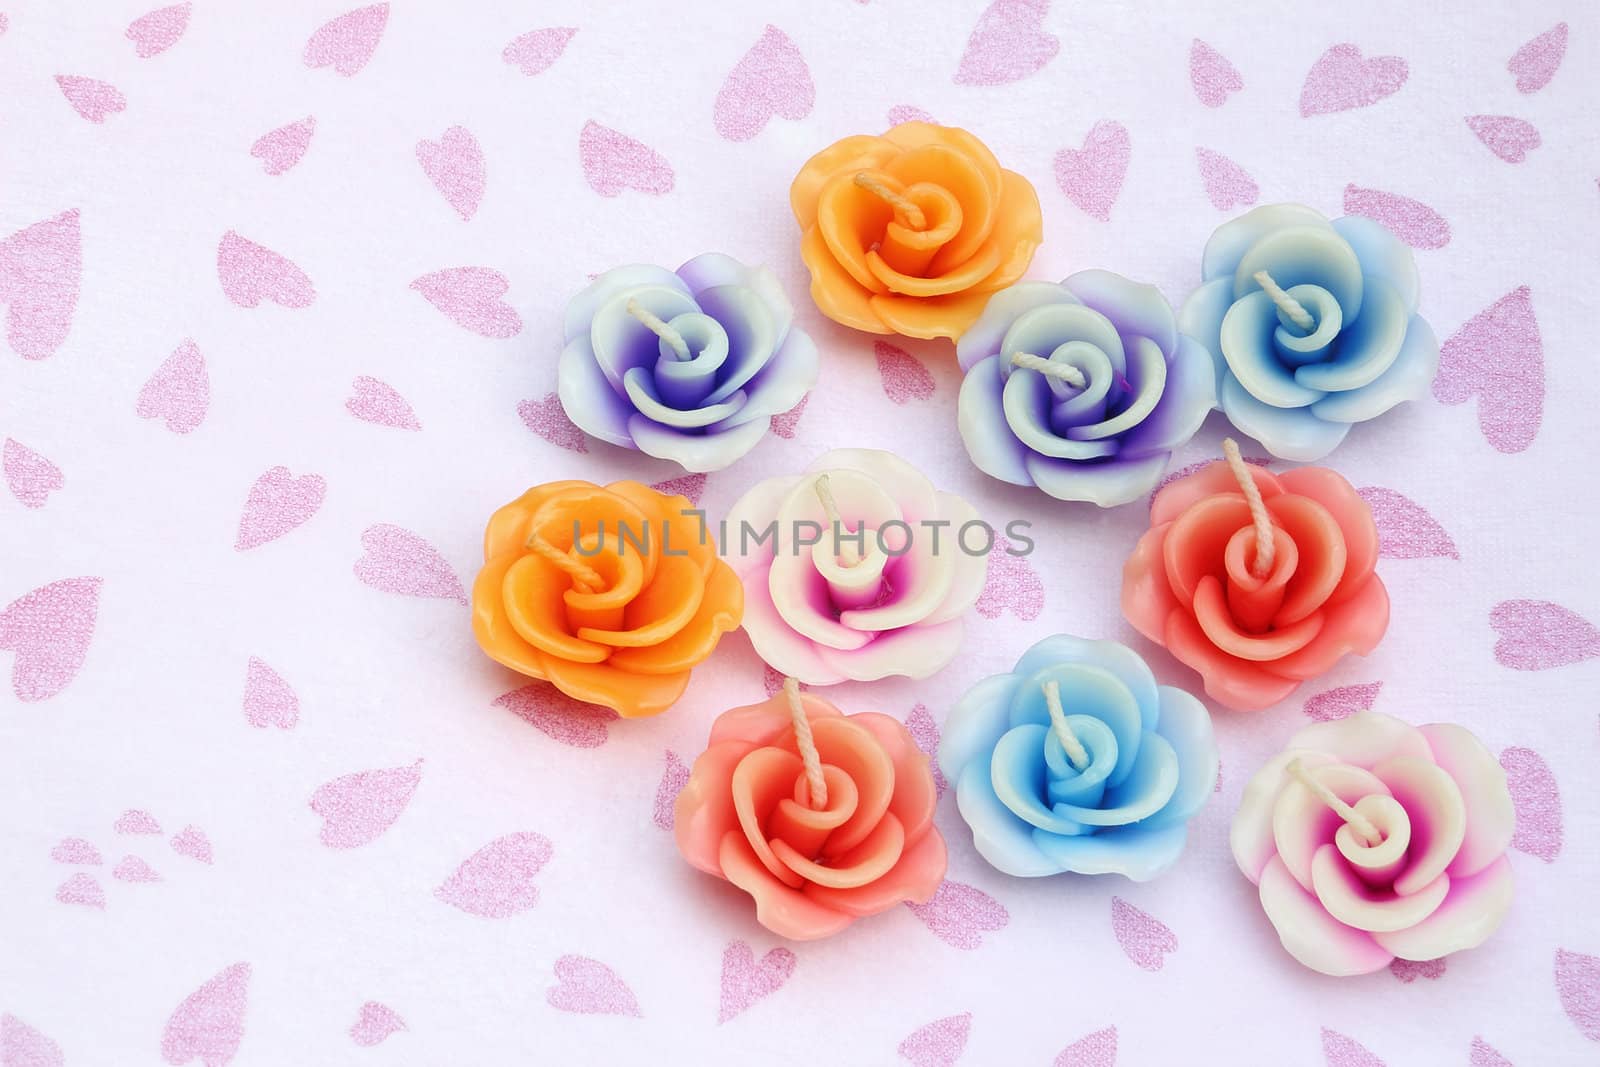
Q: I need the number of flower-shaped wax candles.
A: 10